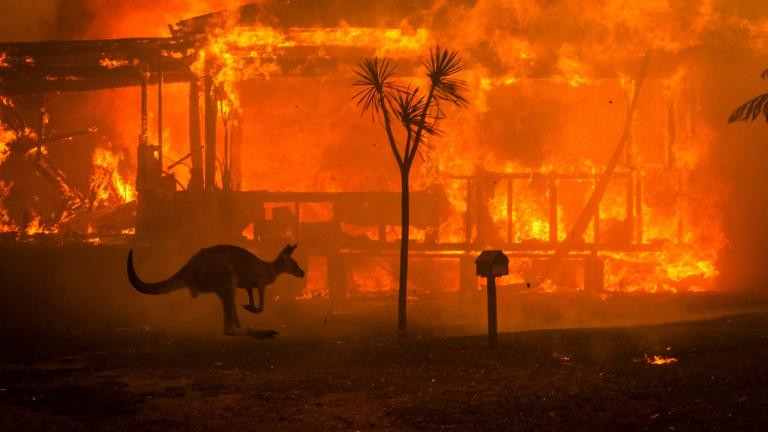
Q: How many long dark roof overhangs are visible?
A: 1